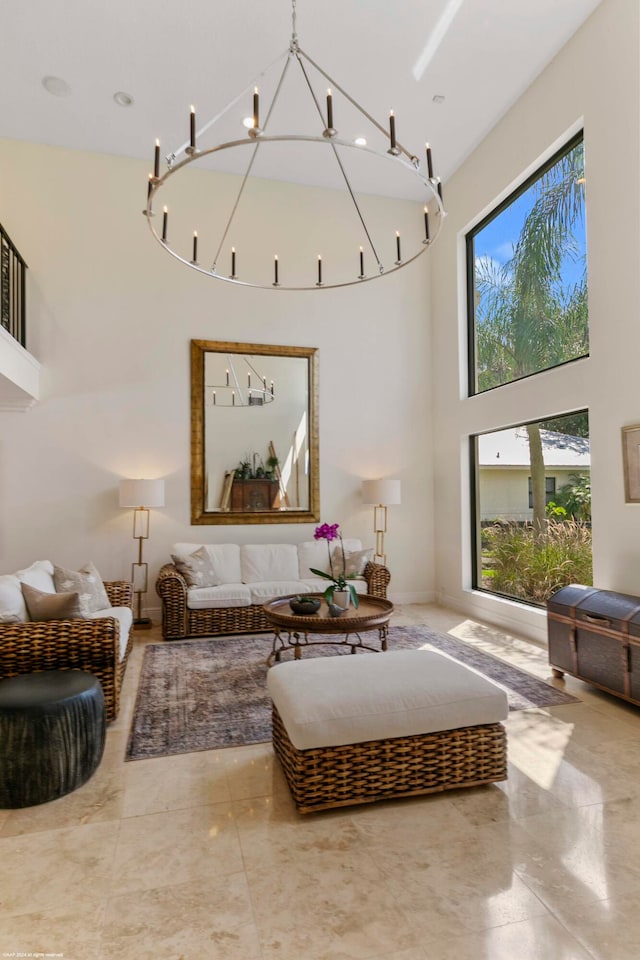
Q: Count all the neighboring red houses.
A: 0